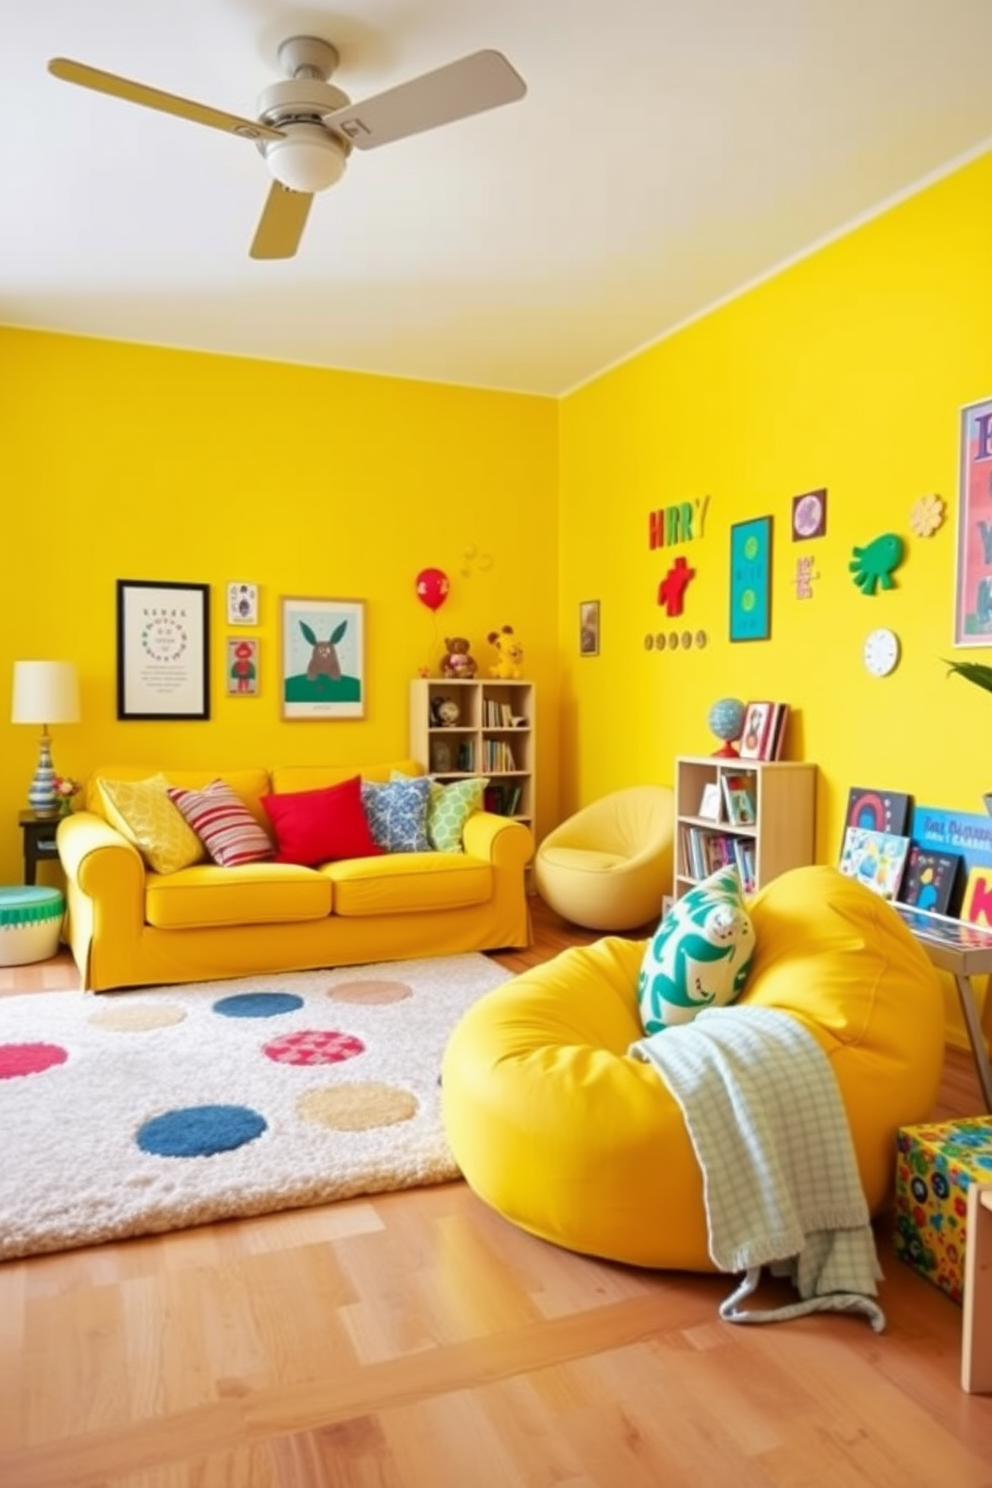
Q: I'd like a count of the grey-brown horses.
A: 0